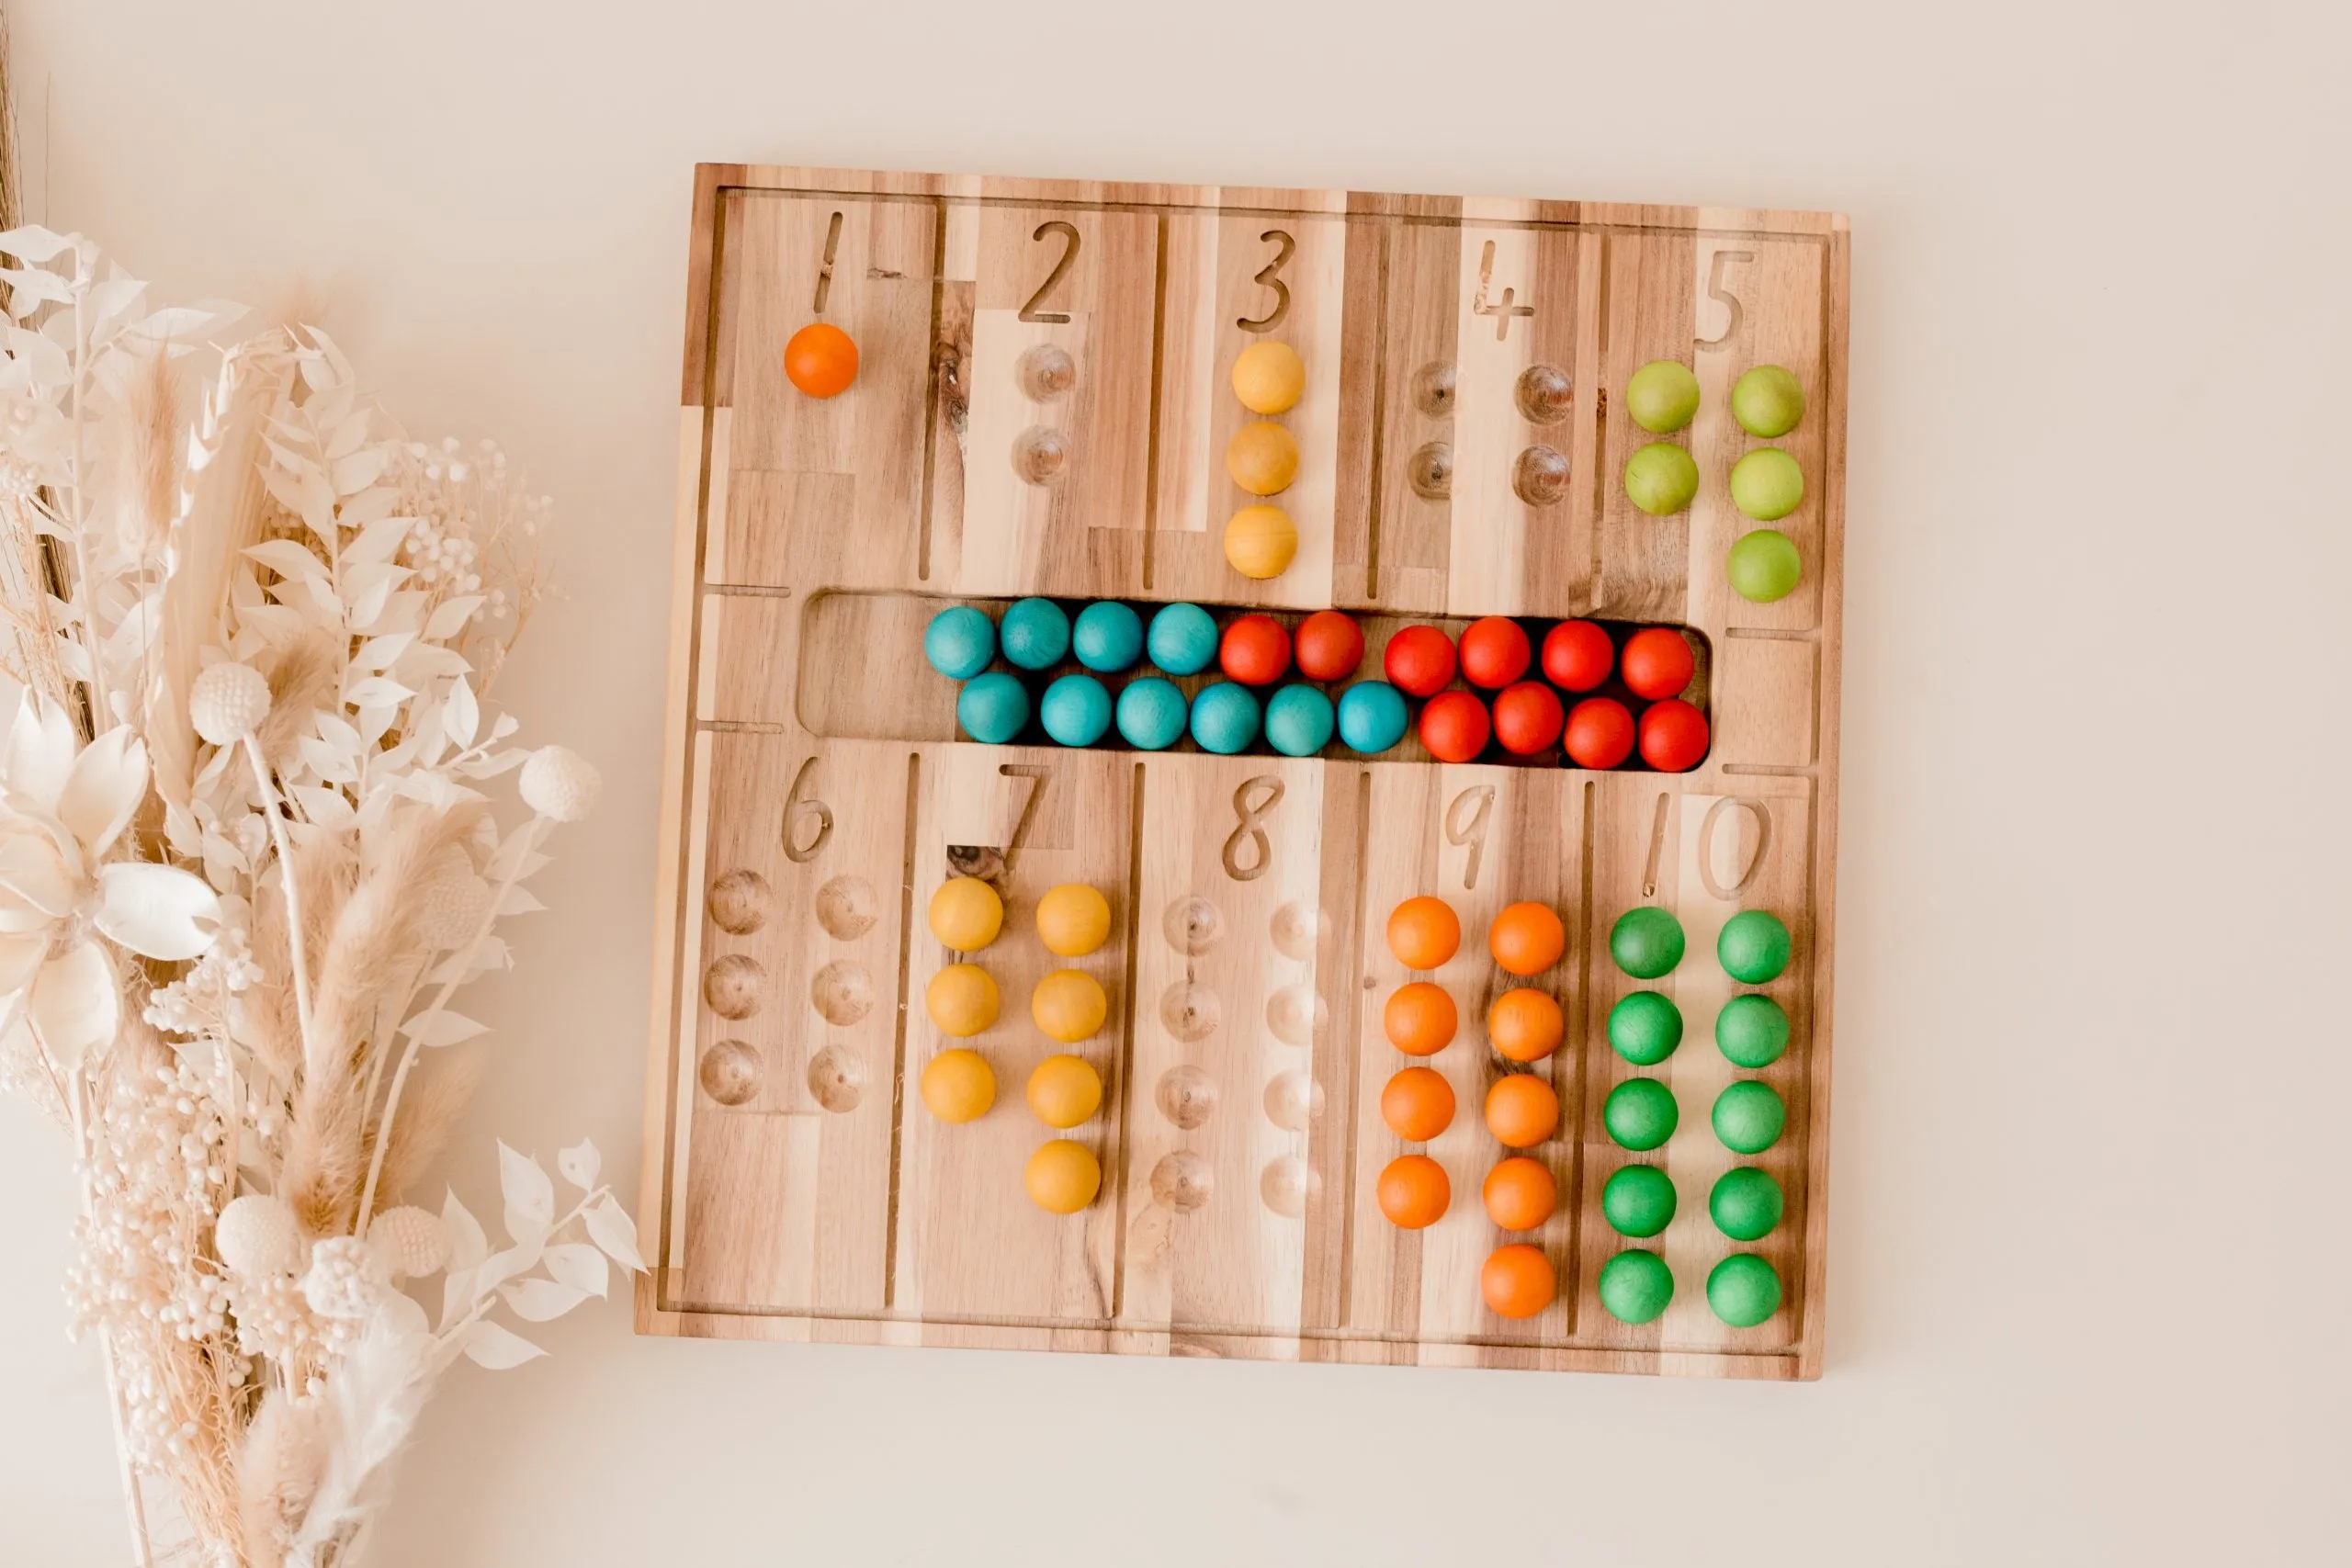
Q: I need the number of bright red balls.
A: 10